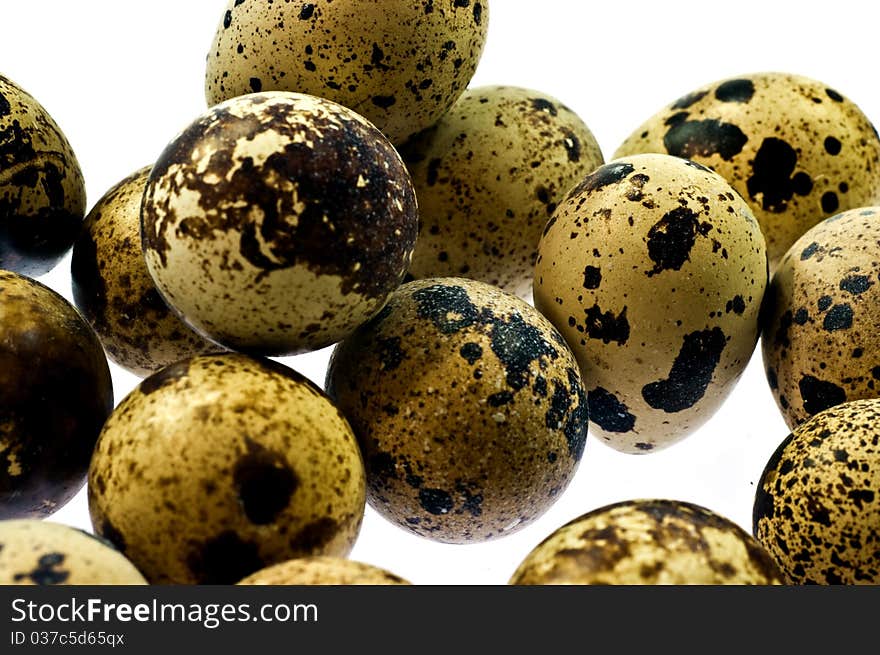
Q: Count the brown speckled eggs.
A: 15